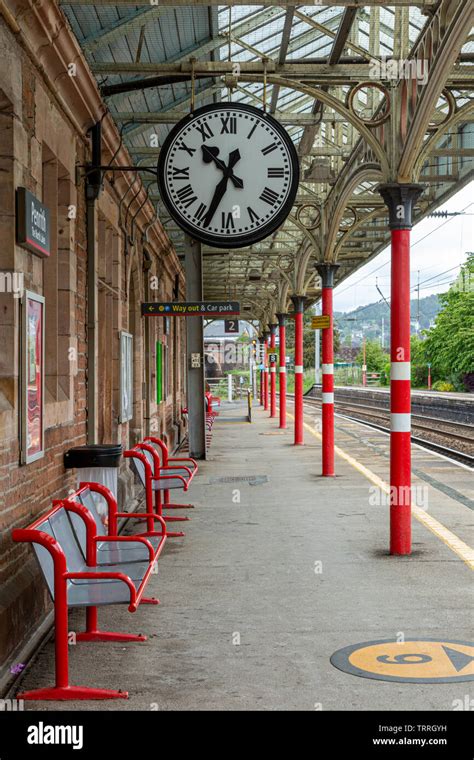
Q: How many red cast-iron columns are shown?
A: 7